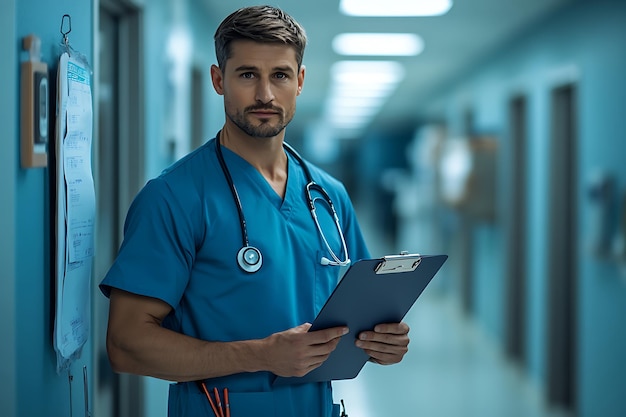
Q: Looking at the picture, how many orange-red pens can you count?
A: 3